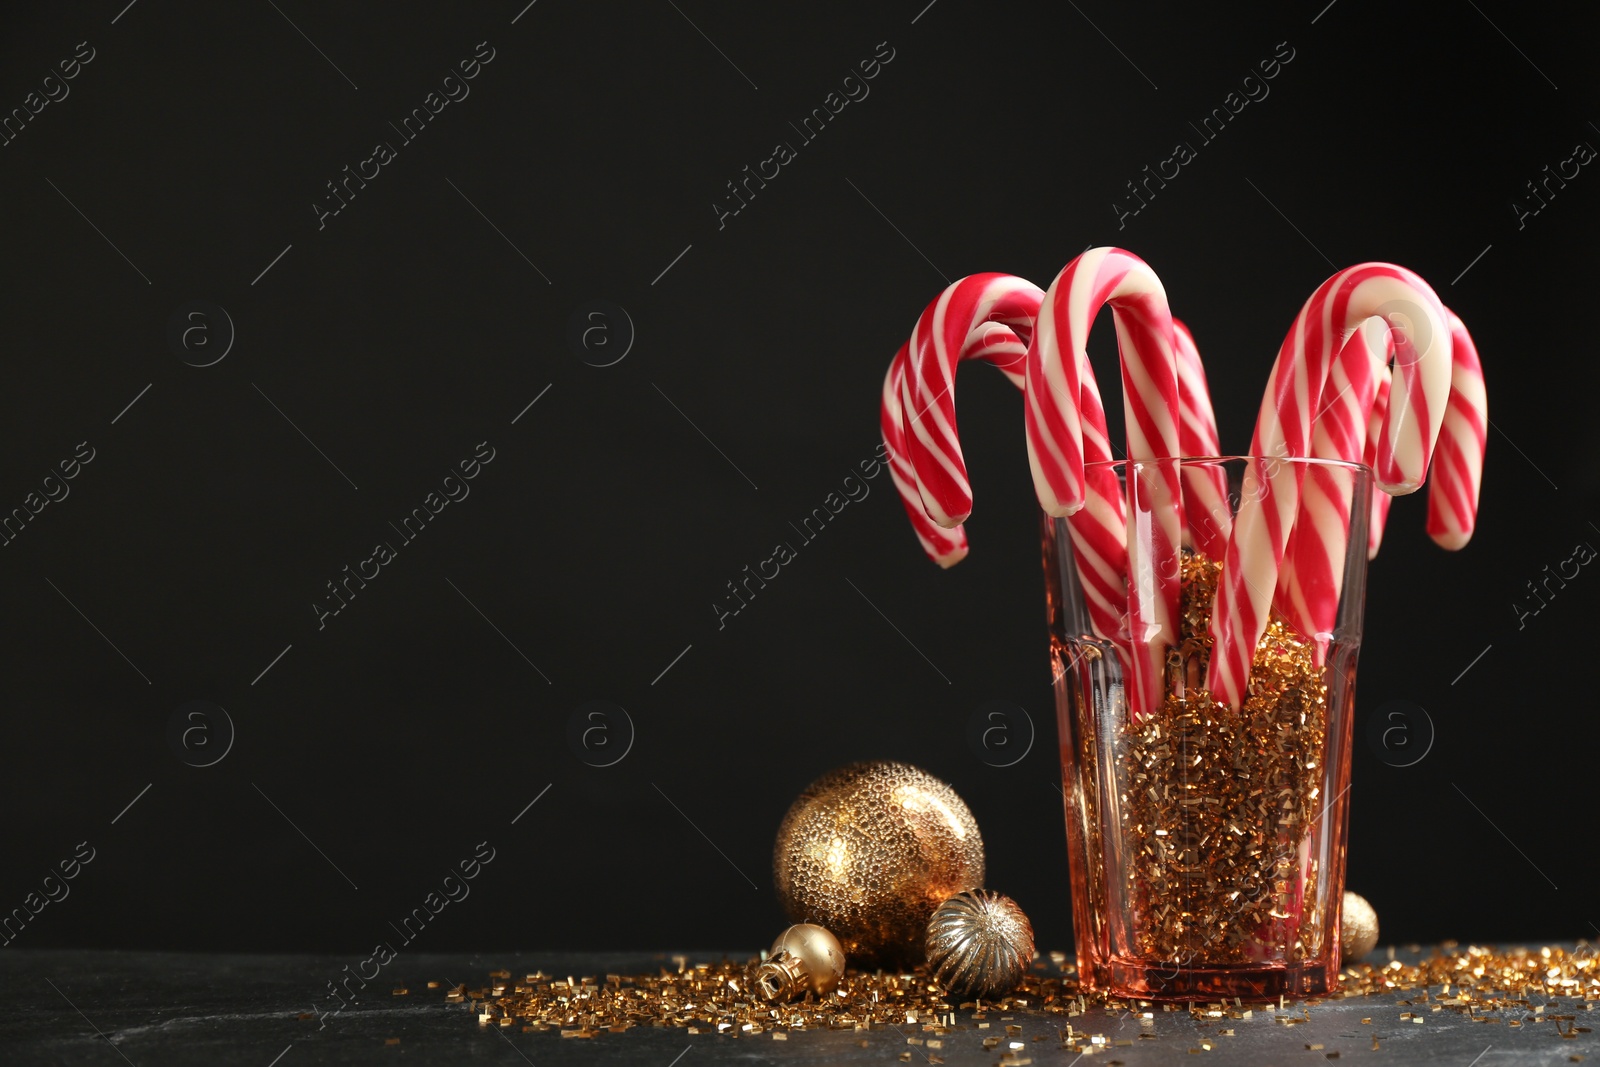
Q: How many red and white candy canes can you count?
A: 7